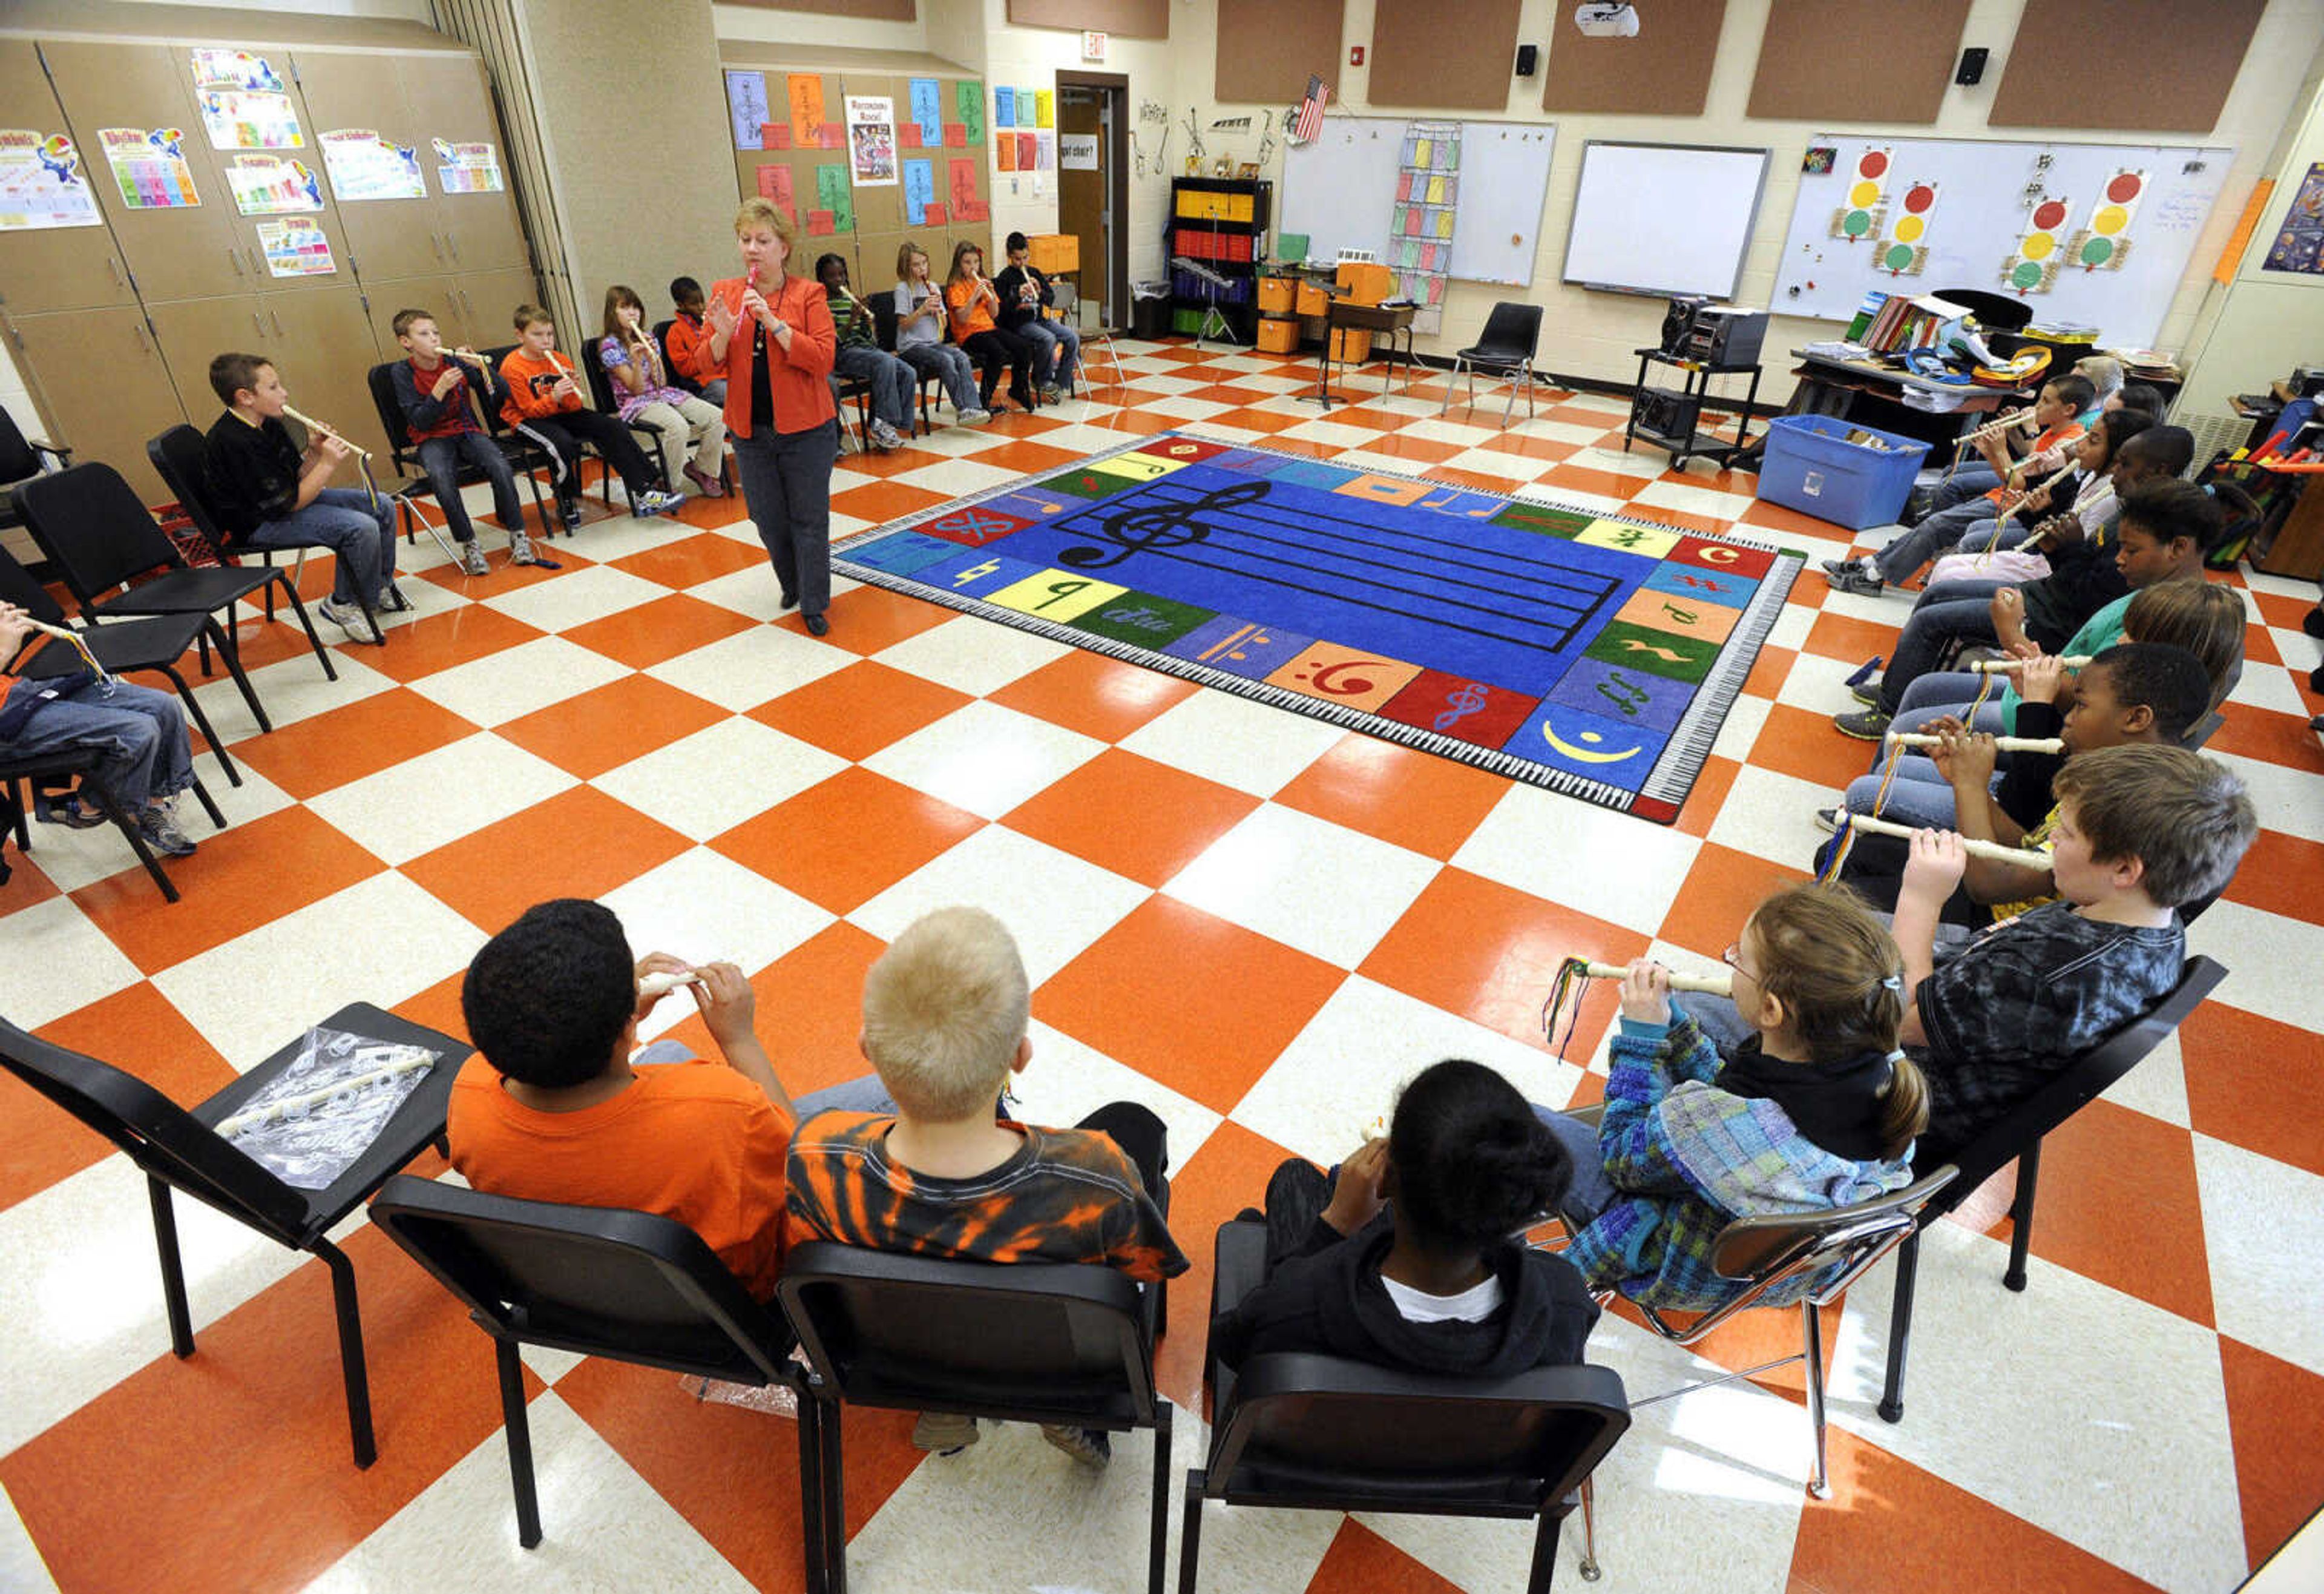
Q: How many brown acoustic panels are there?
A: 7